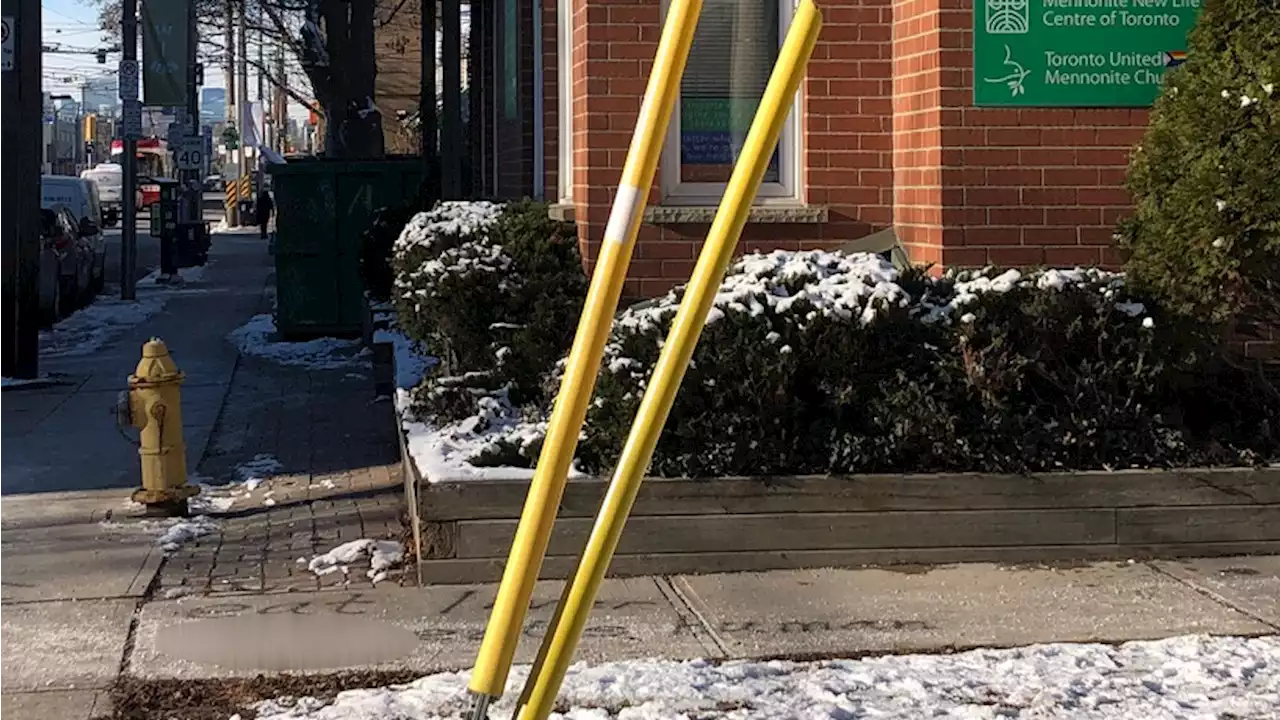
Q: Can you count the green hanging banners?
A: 1